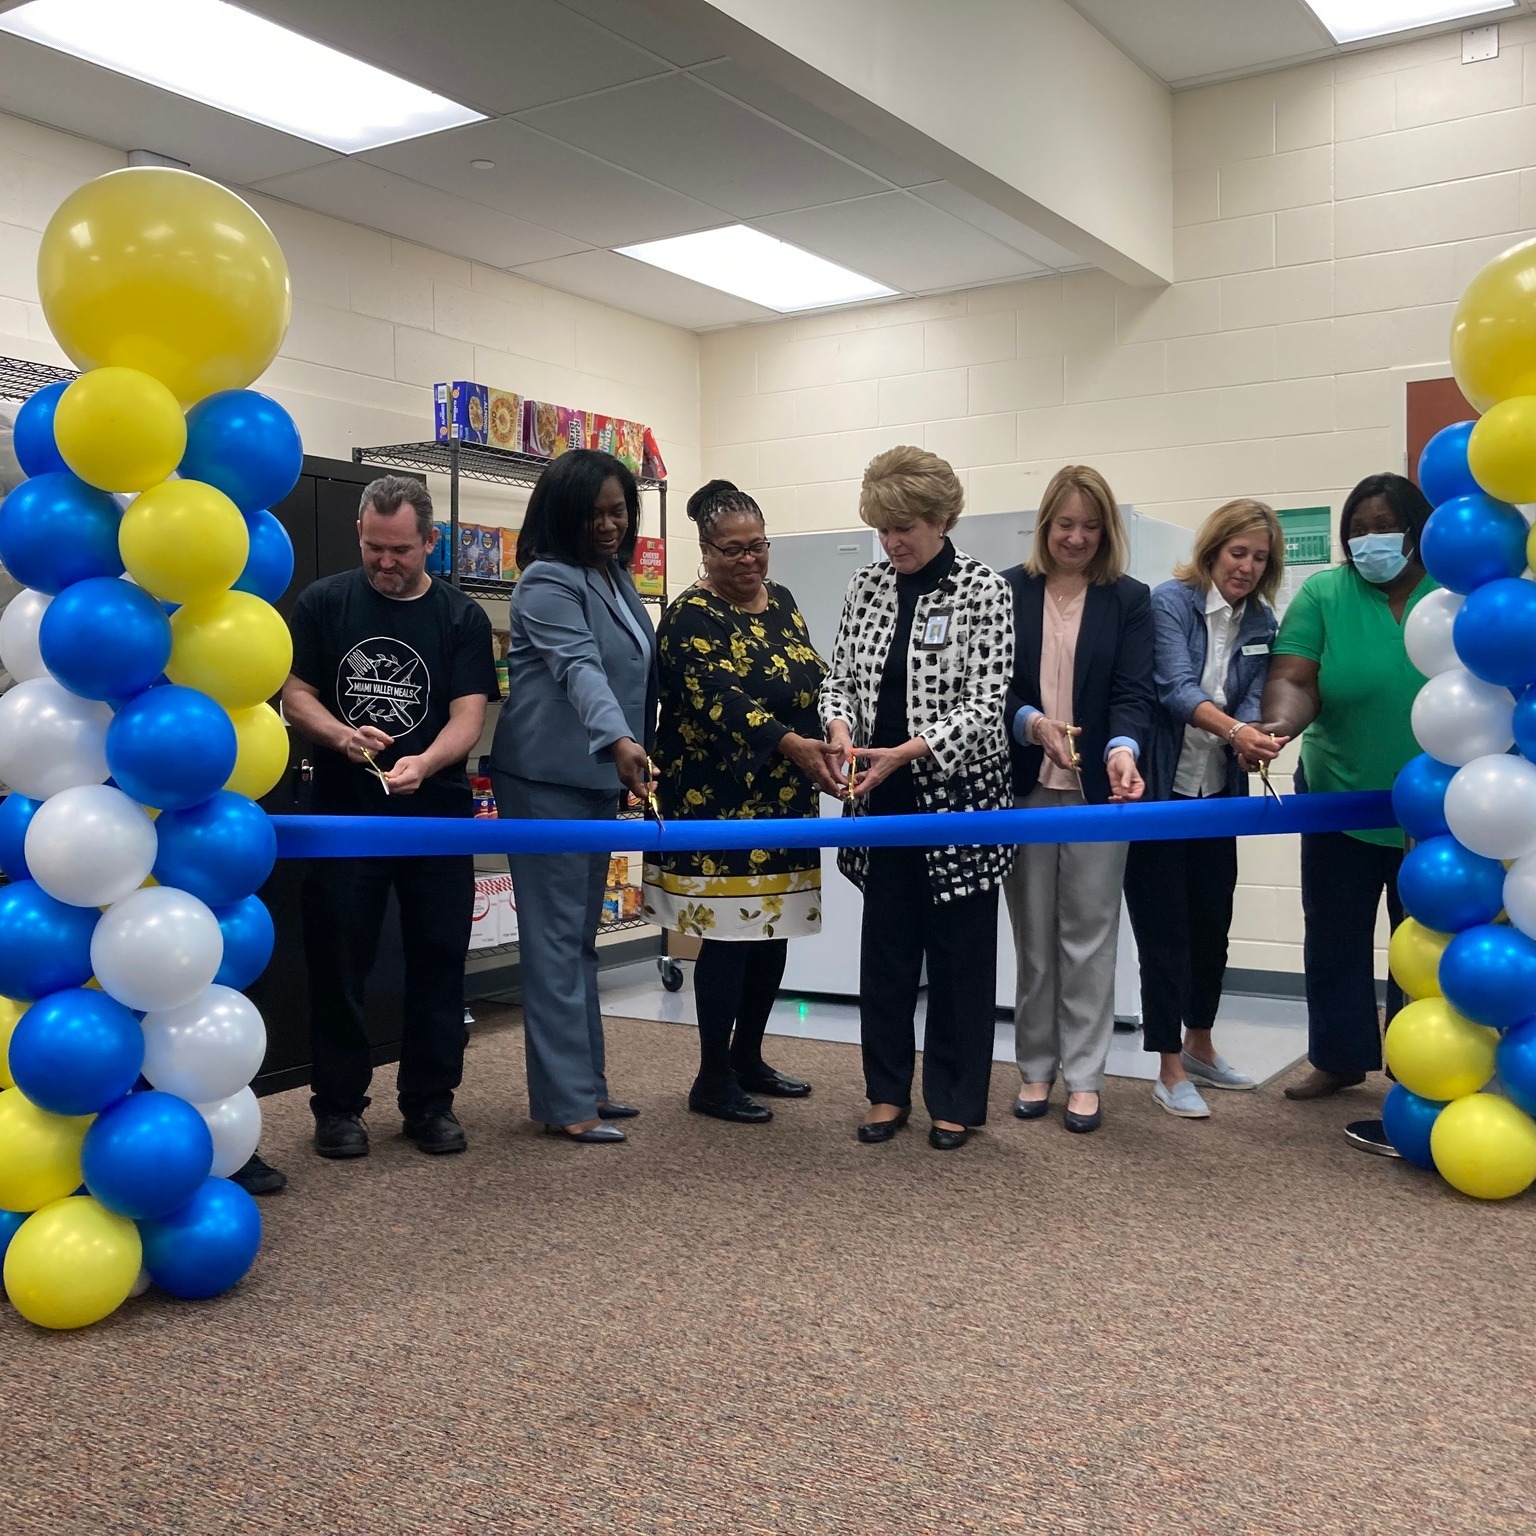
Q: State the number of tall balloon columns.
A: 2